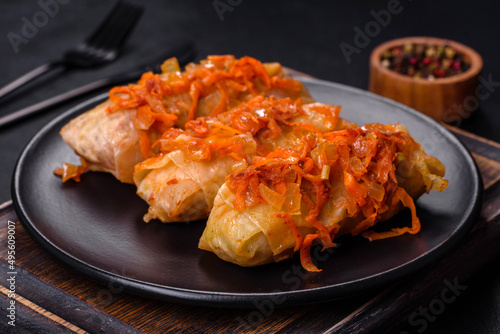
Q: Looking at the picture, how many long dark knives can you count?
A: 1